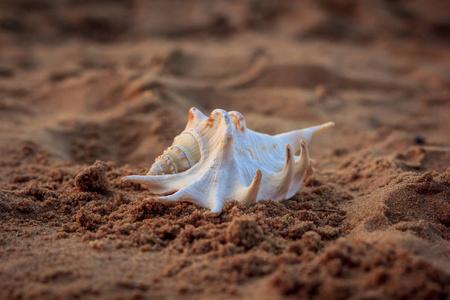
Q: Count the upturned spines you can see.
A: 3